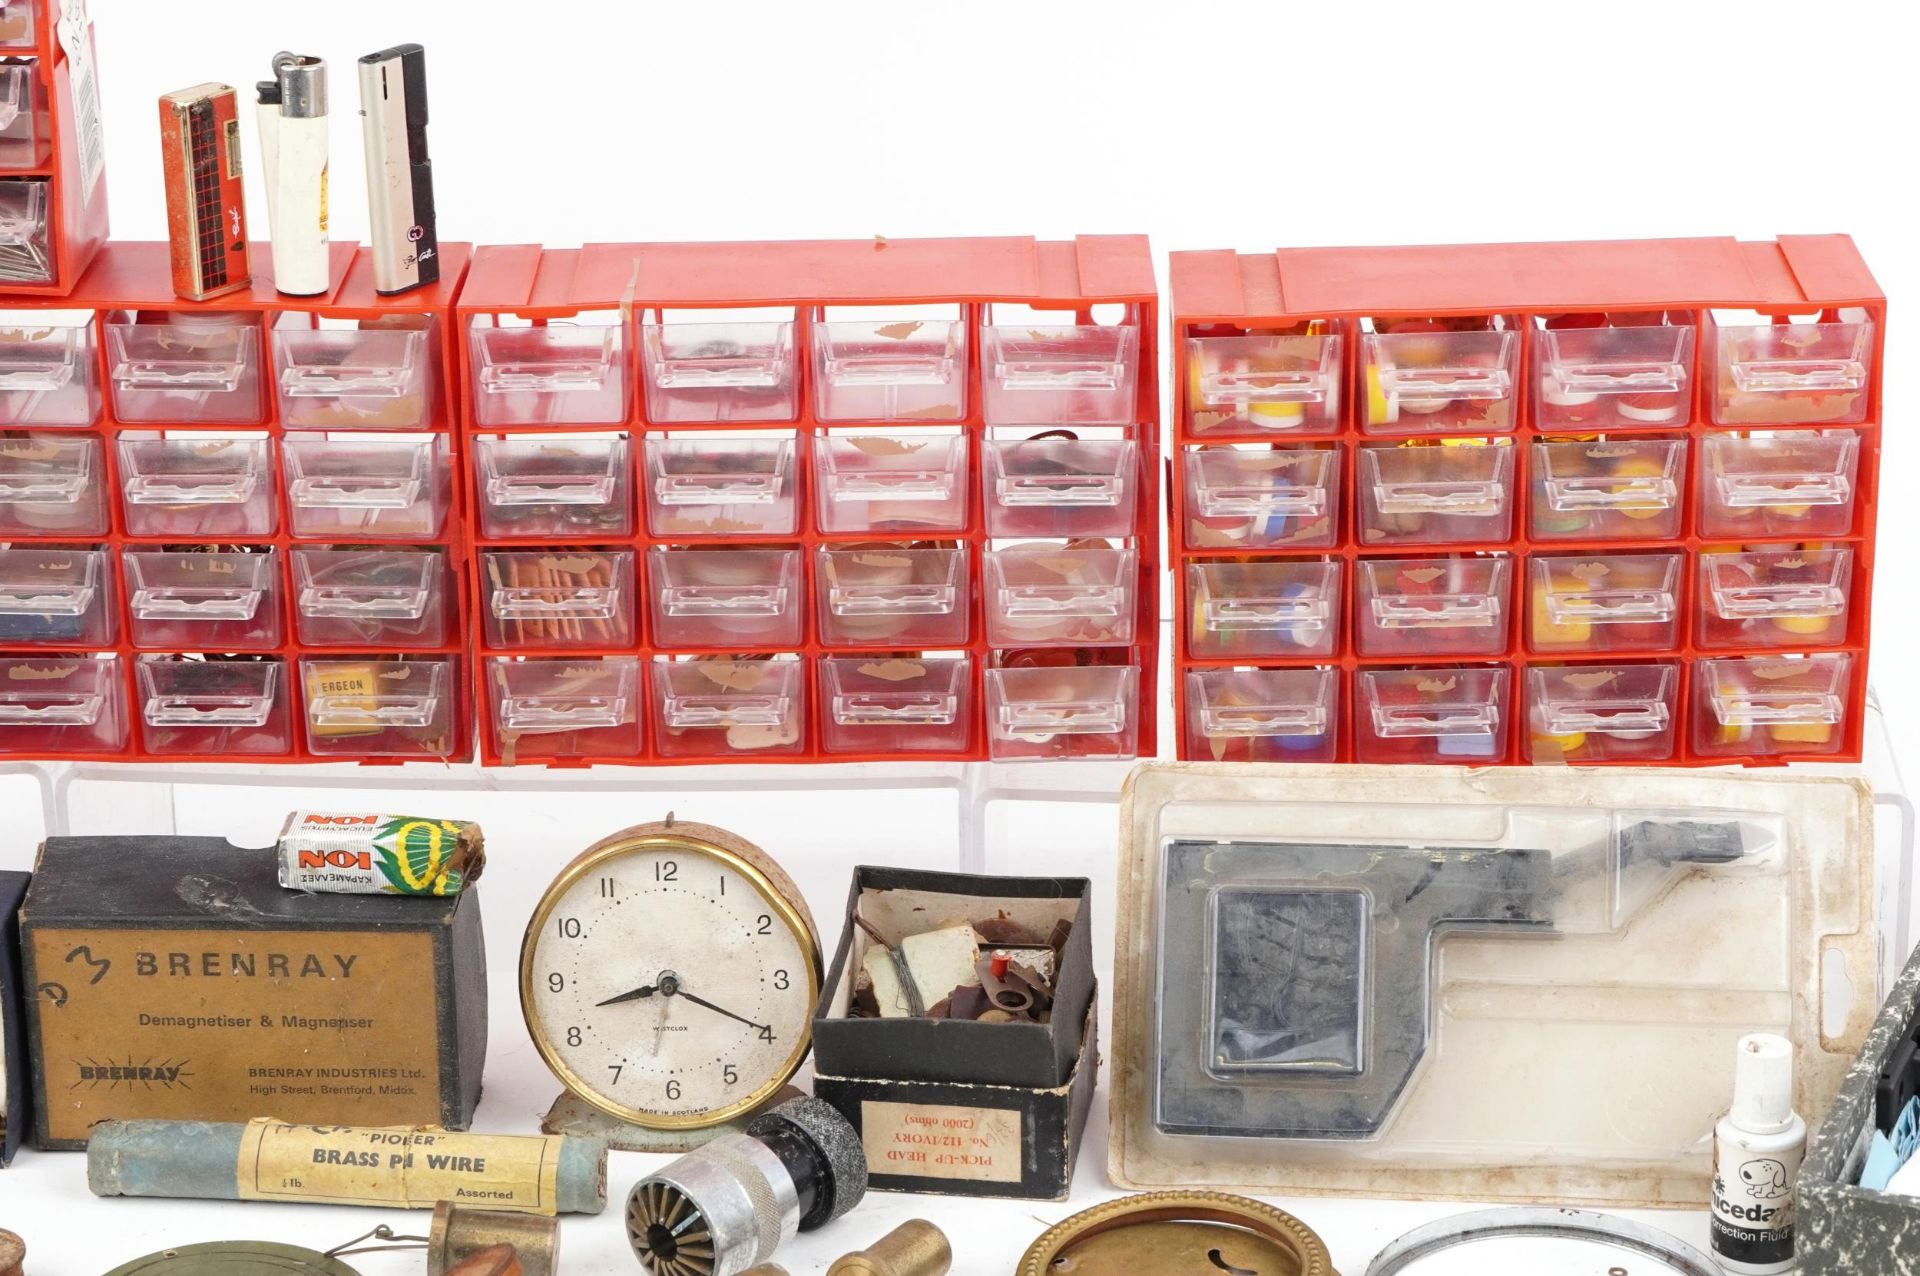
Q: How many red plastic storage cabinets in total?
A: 4